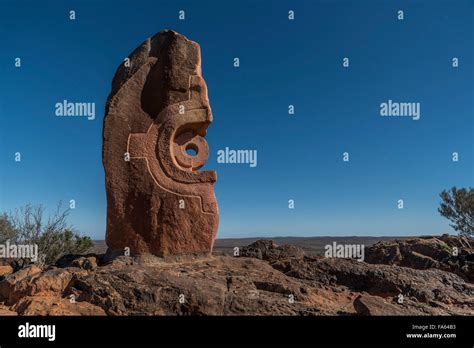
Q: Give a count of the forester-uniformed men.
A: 0